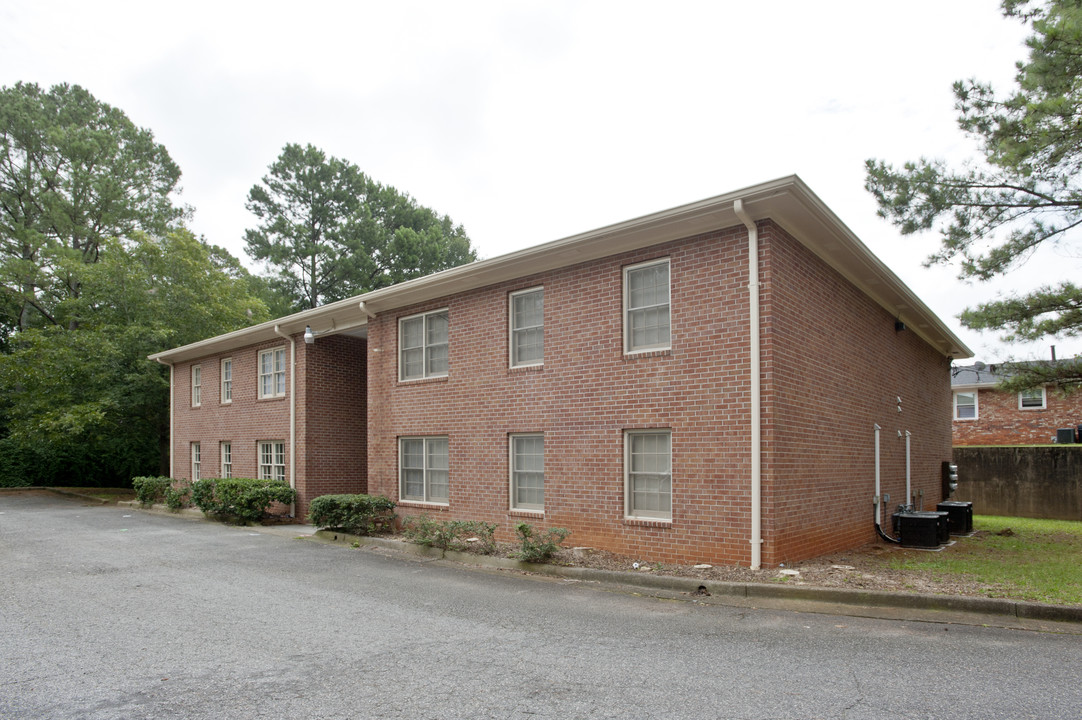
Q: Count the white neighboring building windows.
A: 2